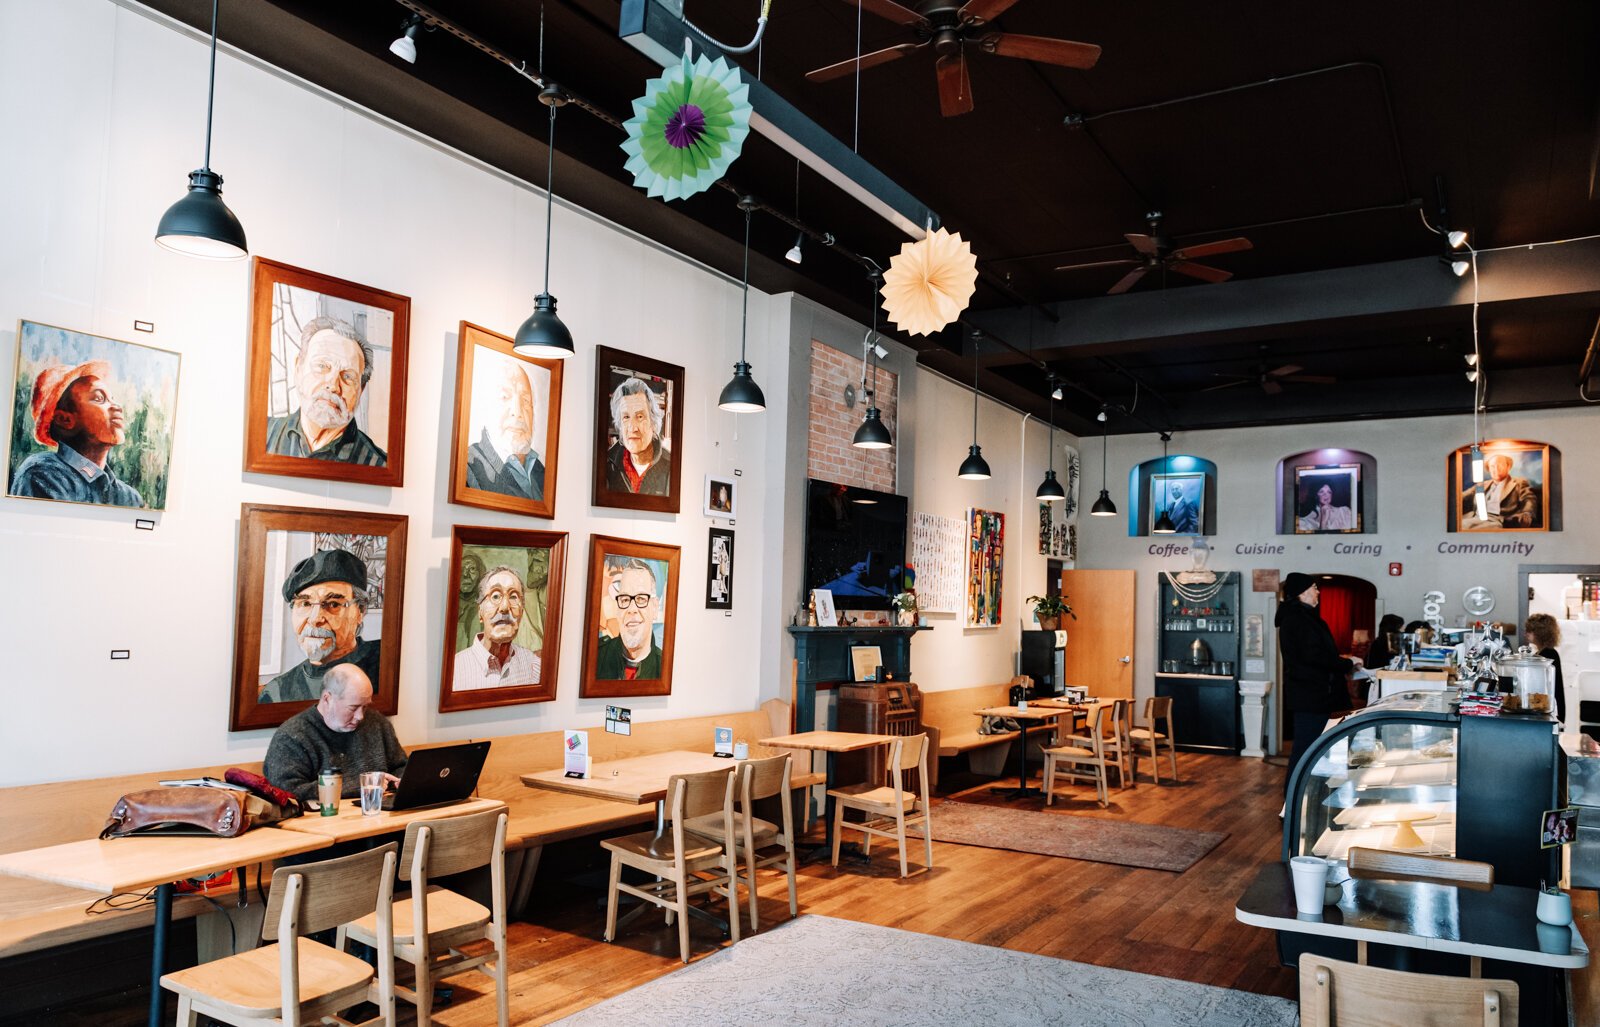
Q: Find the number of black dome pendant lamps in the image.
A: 8